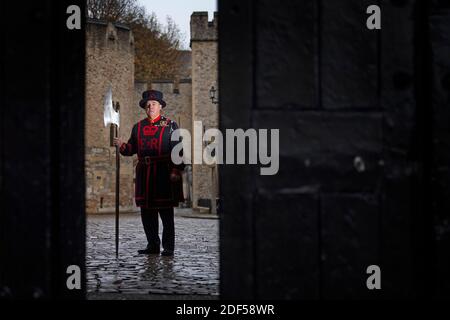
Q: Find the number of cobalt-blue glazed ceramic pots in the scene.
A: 0